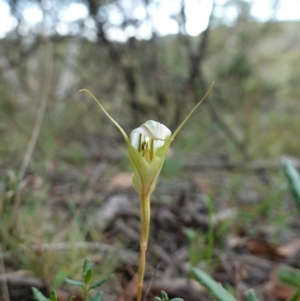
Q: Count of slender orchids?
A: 1